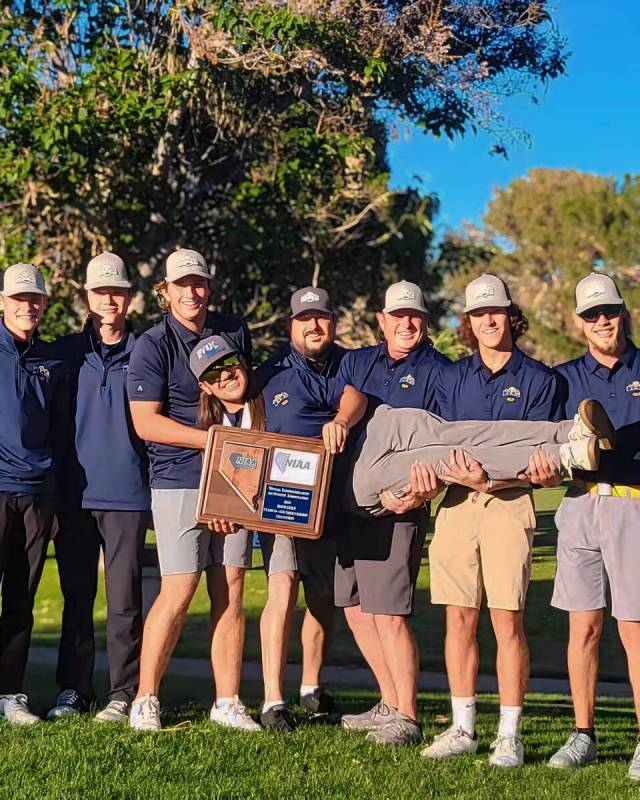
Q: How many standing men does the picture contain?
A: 7